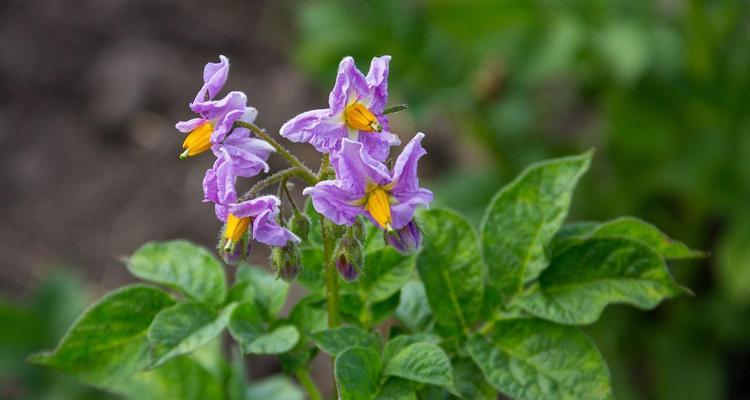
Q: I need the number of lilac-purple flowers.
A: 4